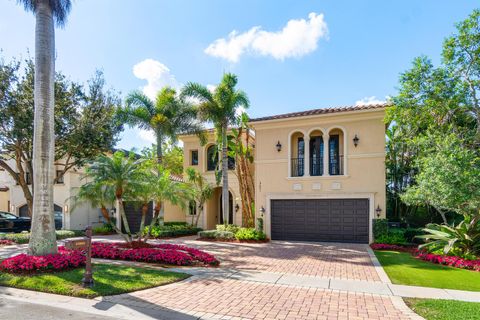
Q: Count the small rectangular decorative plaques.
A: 3